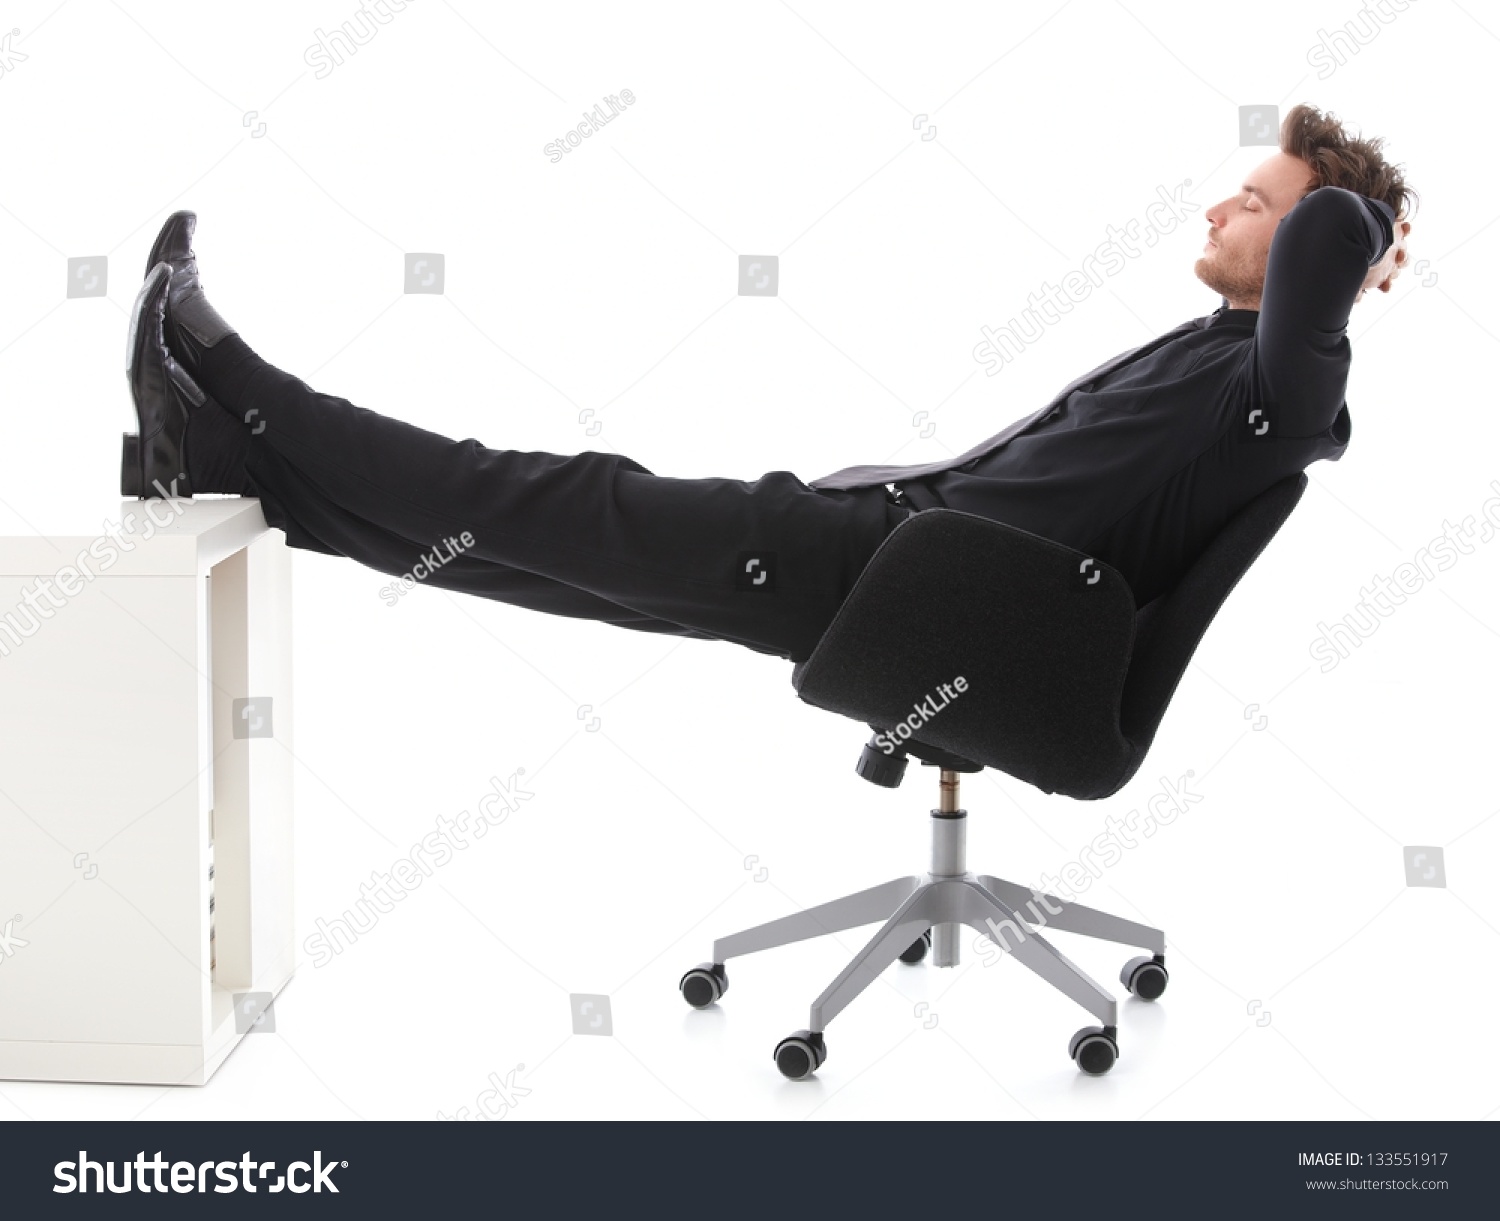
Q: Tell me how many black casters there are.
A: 5